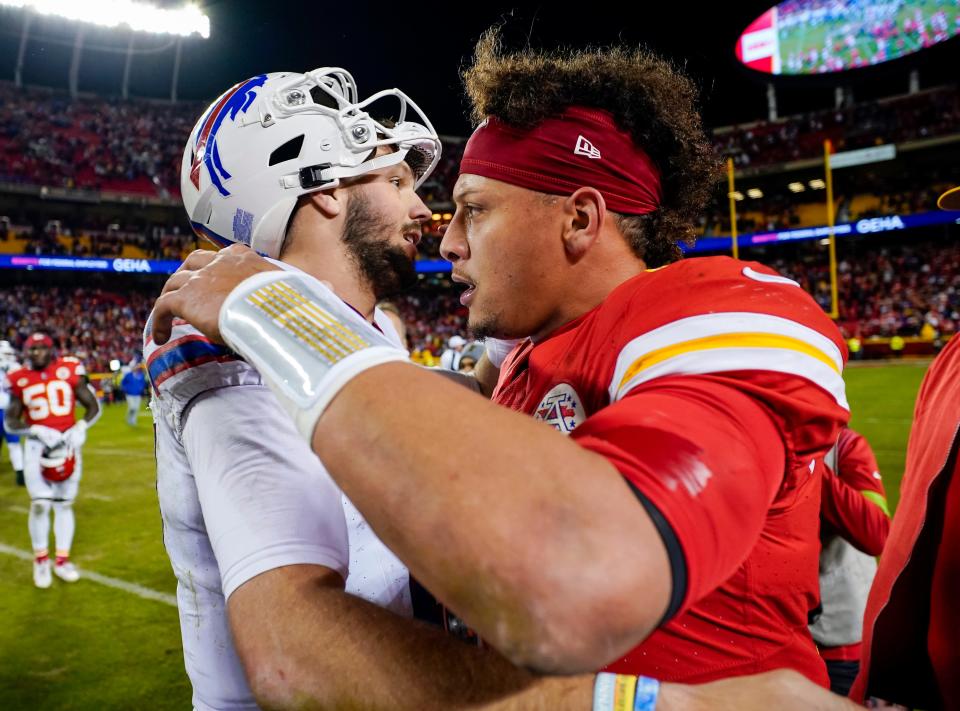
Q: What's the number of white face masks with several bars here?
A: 1